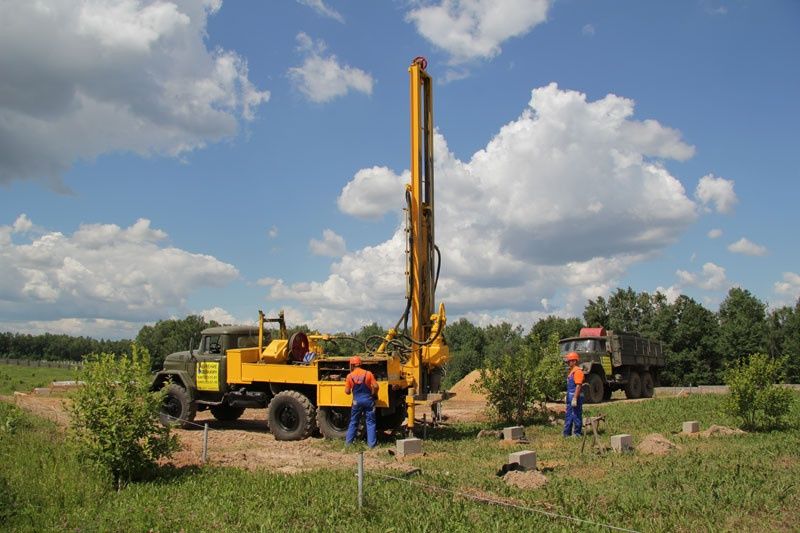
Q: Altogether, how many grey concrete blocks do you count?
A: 5